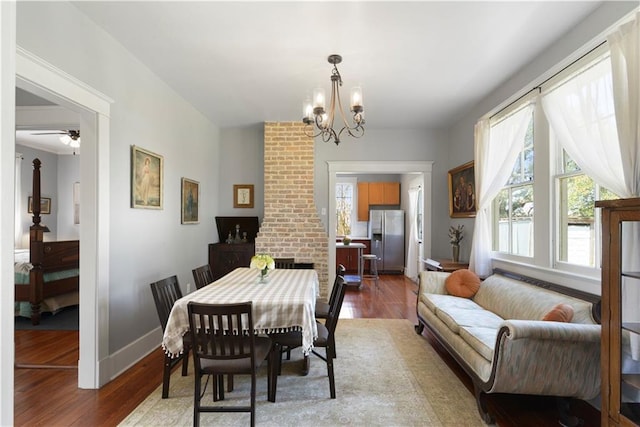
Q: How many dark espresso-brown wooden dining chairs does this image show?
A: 6